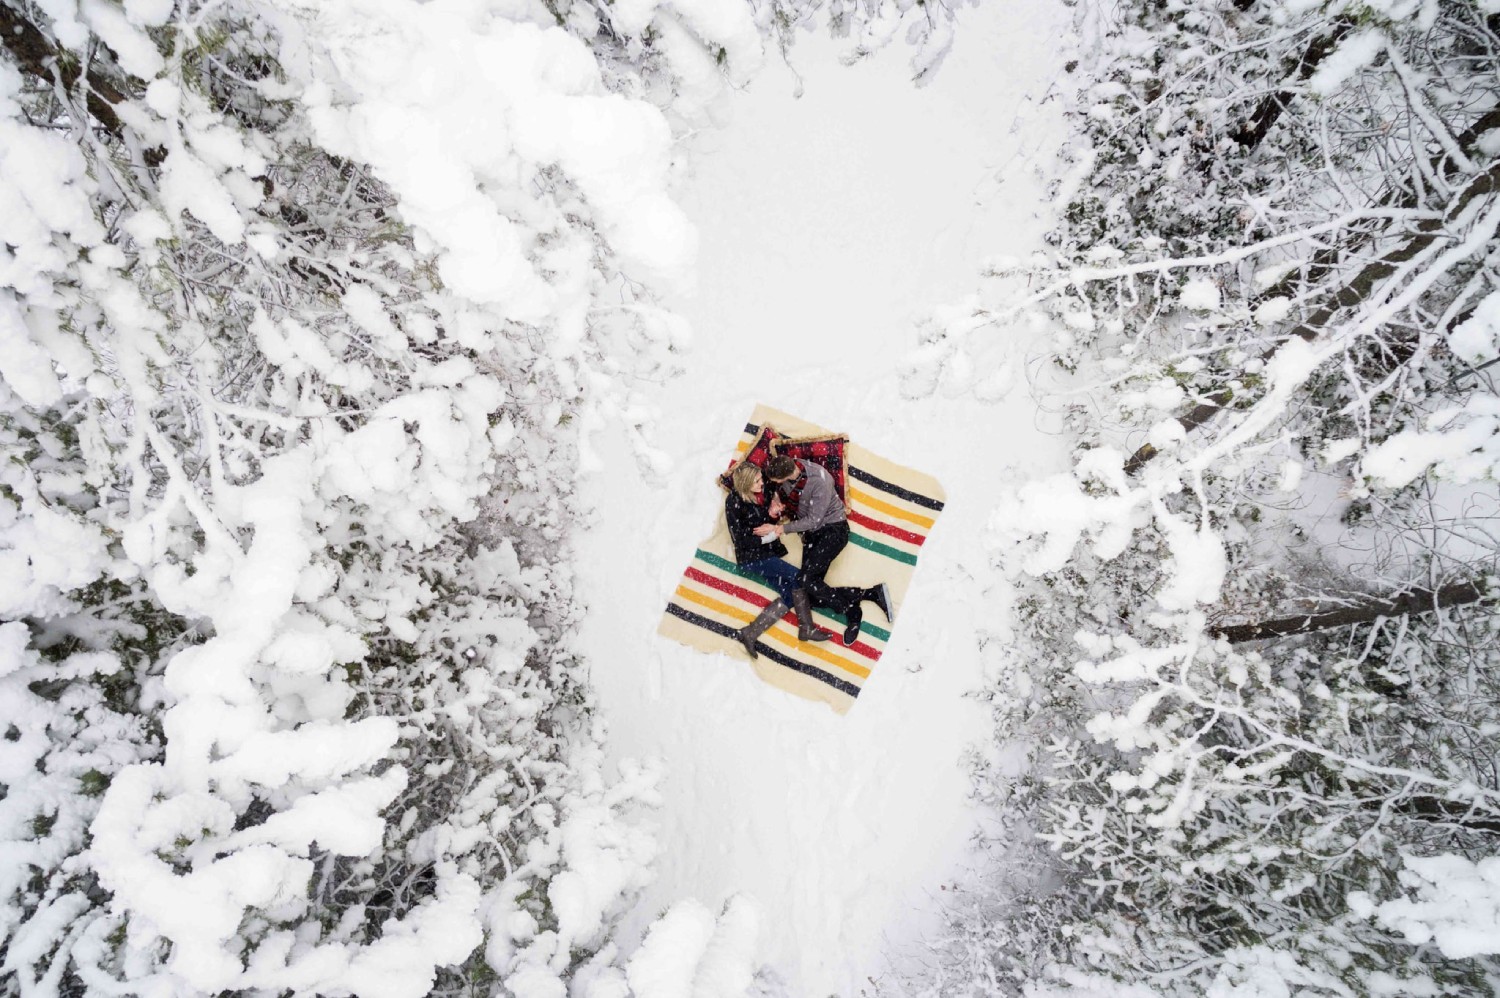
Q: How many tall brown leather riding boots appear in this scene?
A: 2